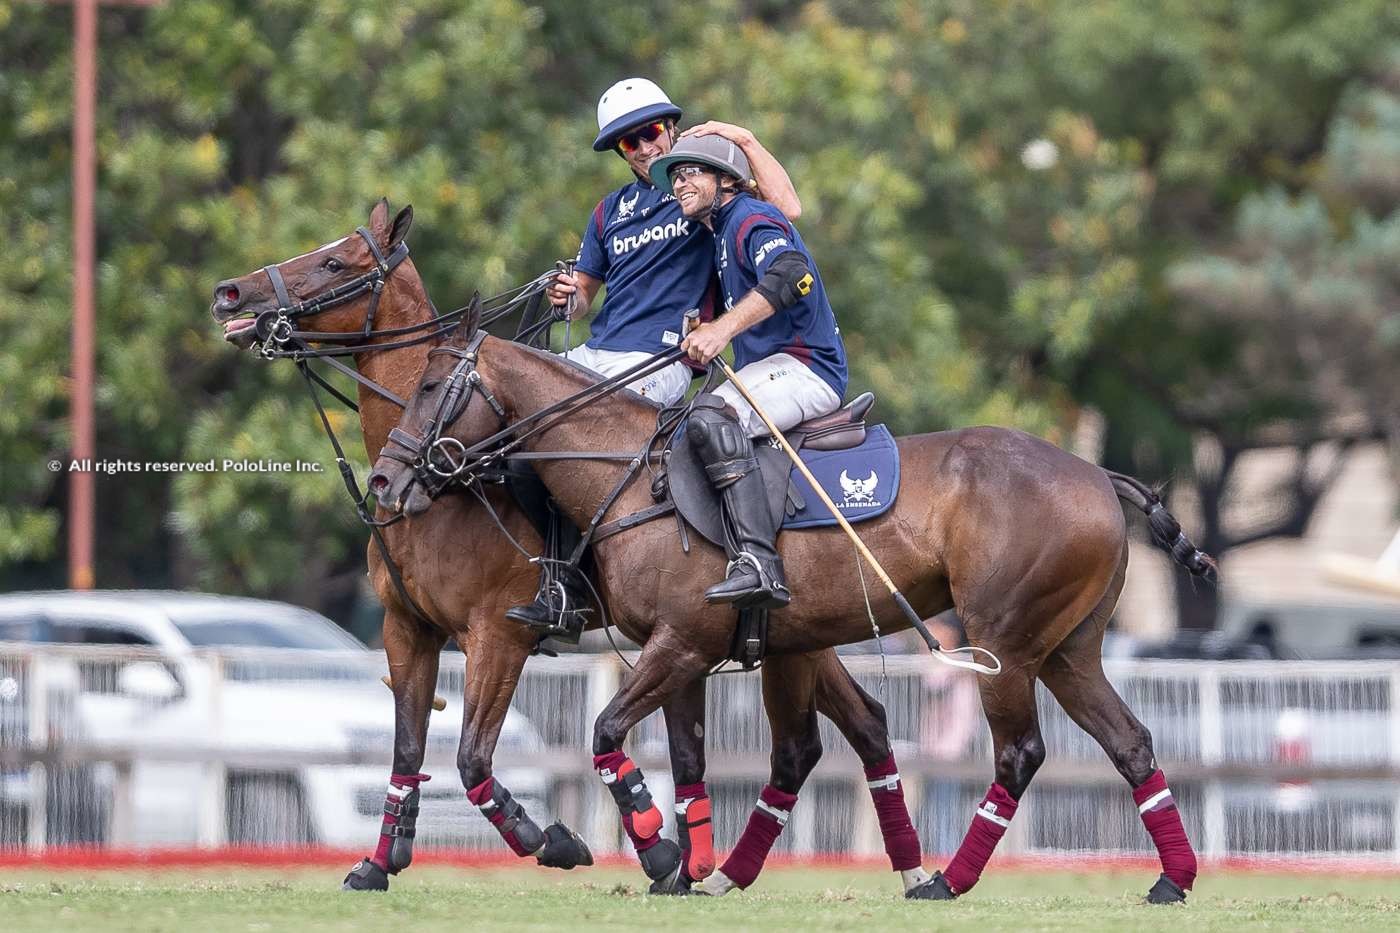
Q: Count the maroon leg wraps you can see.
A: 8